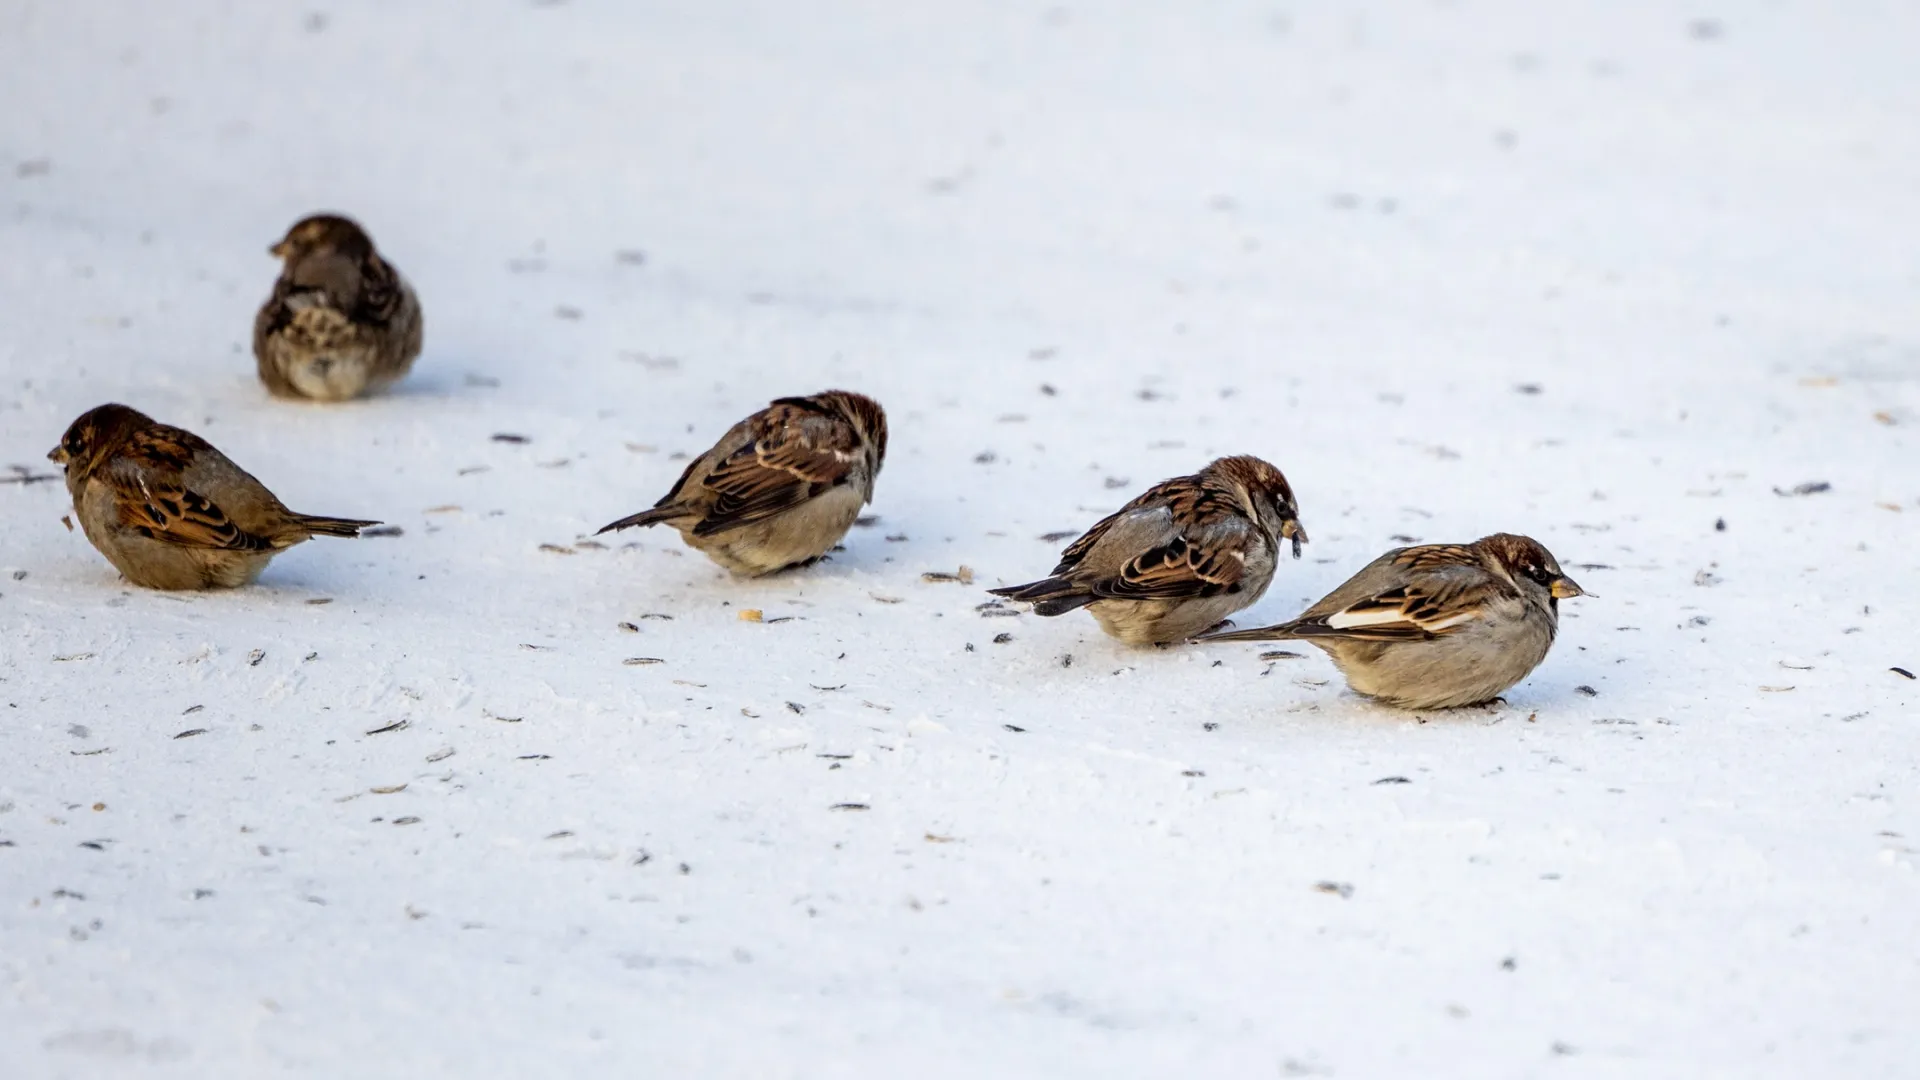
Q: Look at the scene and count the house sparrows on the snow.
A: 5